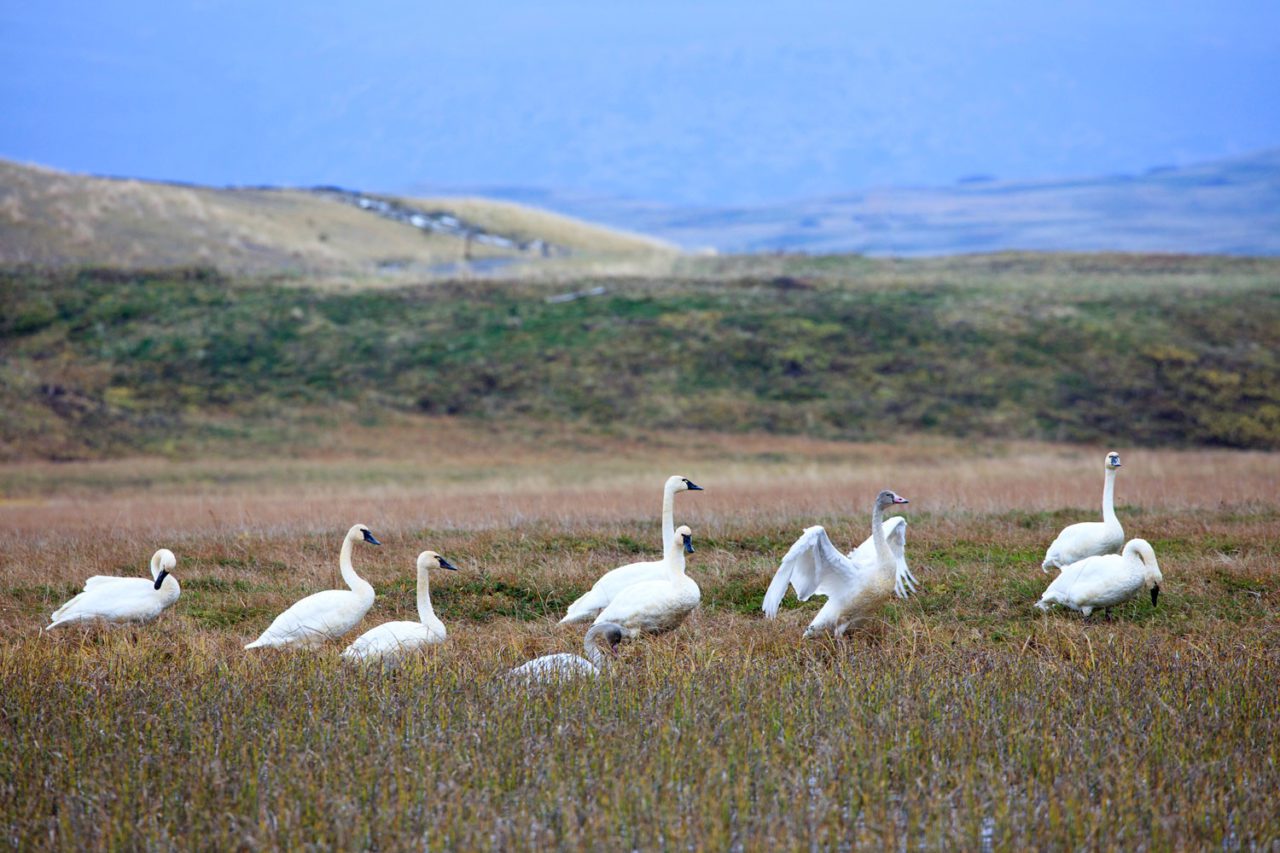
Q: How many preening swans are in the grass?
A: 1